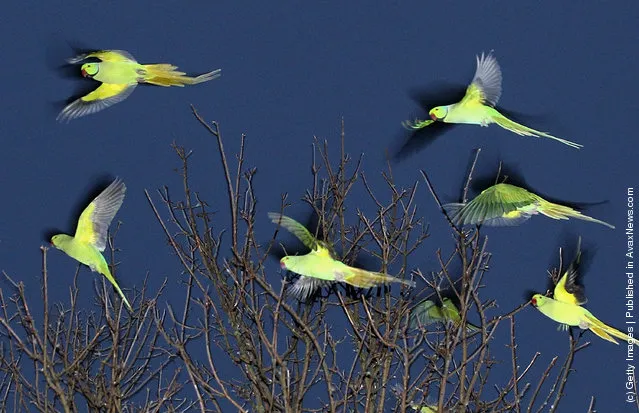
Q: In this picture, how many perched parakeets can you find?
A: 0